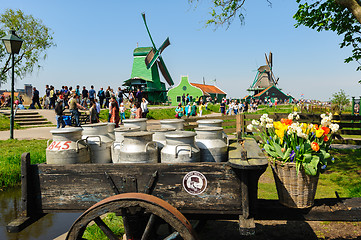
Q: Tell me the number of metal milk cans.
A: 11